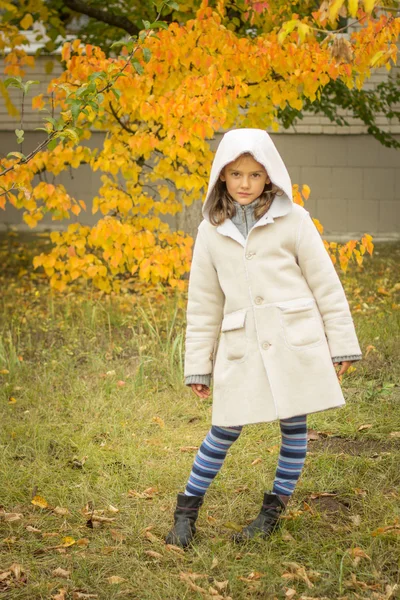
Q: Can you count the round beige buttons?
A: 3